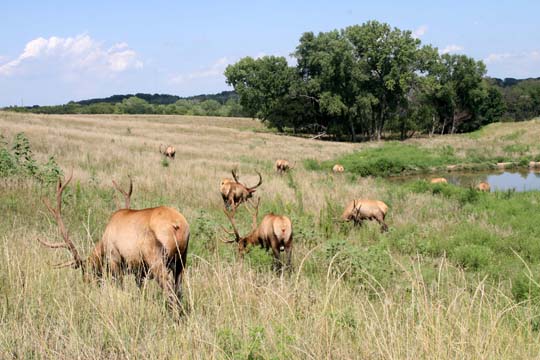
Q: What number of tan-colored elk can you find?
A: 9